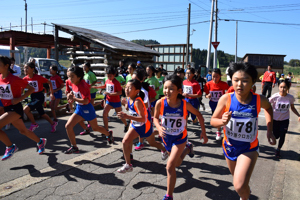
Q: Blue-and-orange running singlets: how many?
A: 3